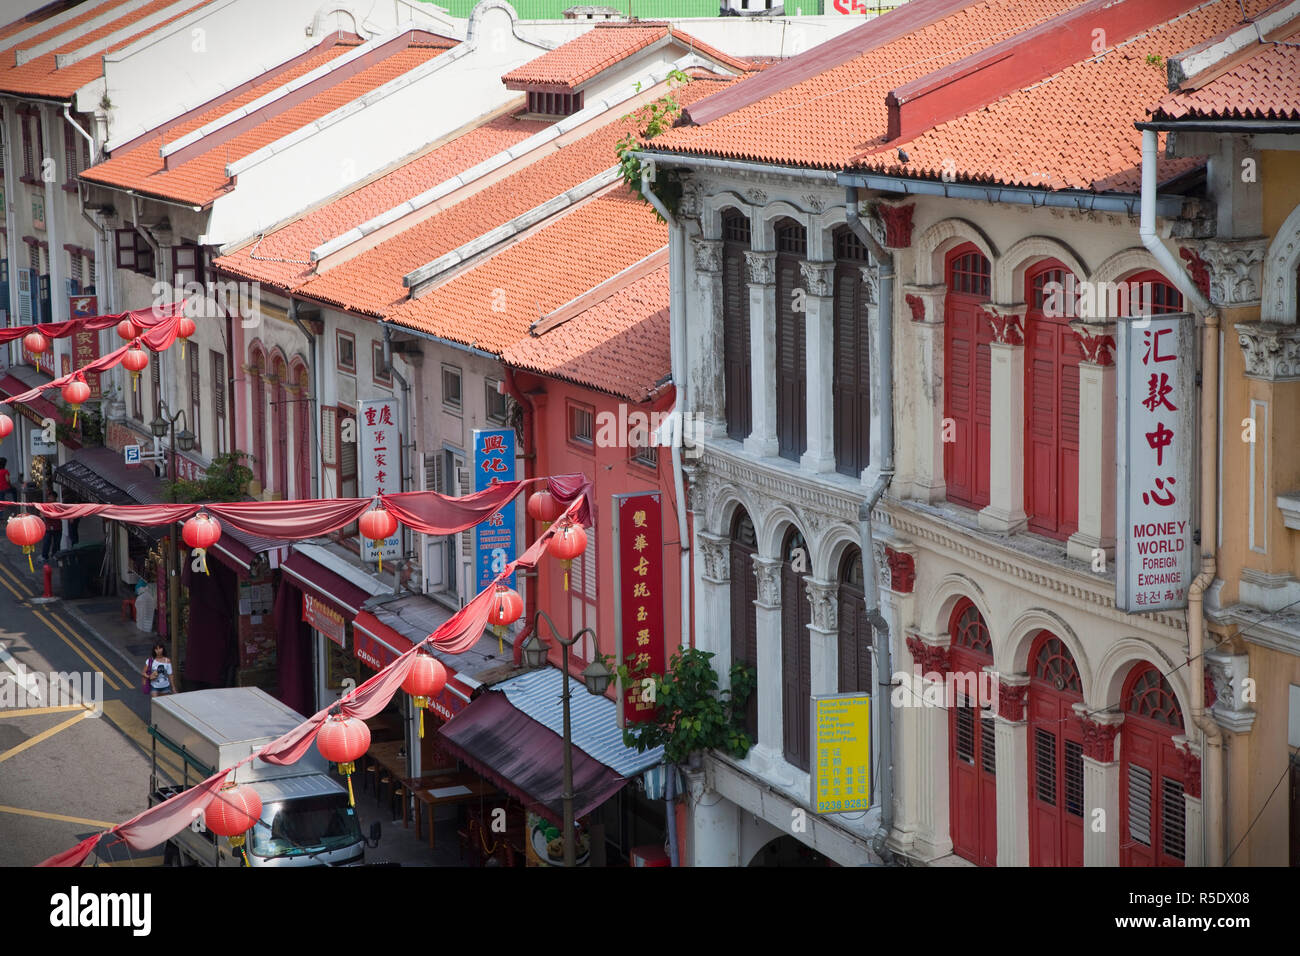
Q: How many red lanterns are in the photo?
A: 15